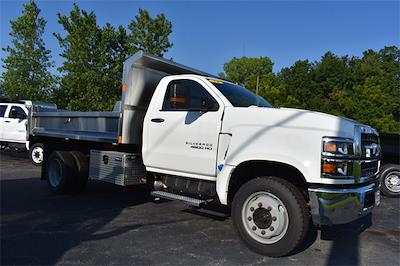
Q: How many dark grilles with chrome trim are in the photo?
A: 1